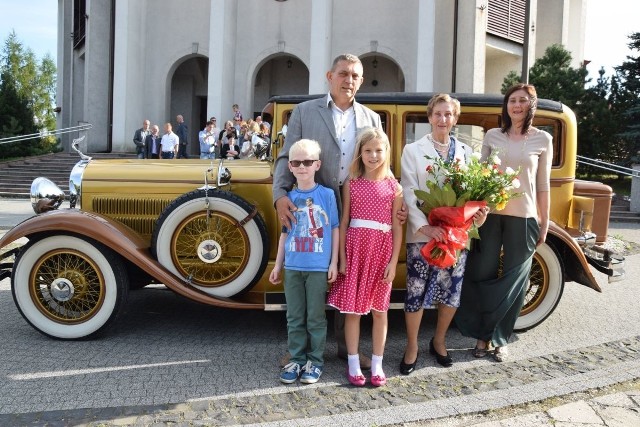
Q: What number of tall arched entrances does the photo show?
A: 3